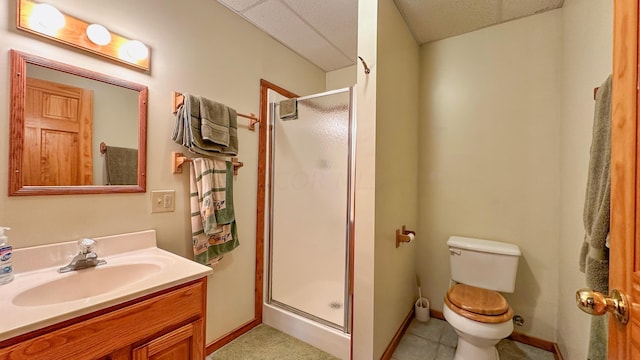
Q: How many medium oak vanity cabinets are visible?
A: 1